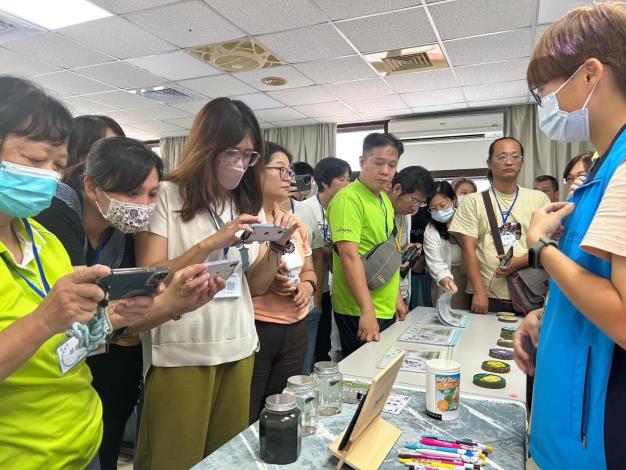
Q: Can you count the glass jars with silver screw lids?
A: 3